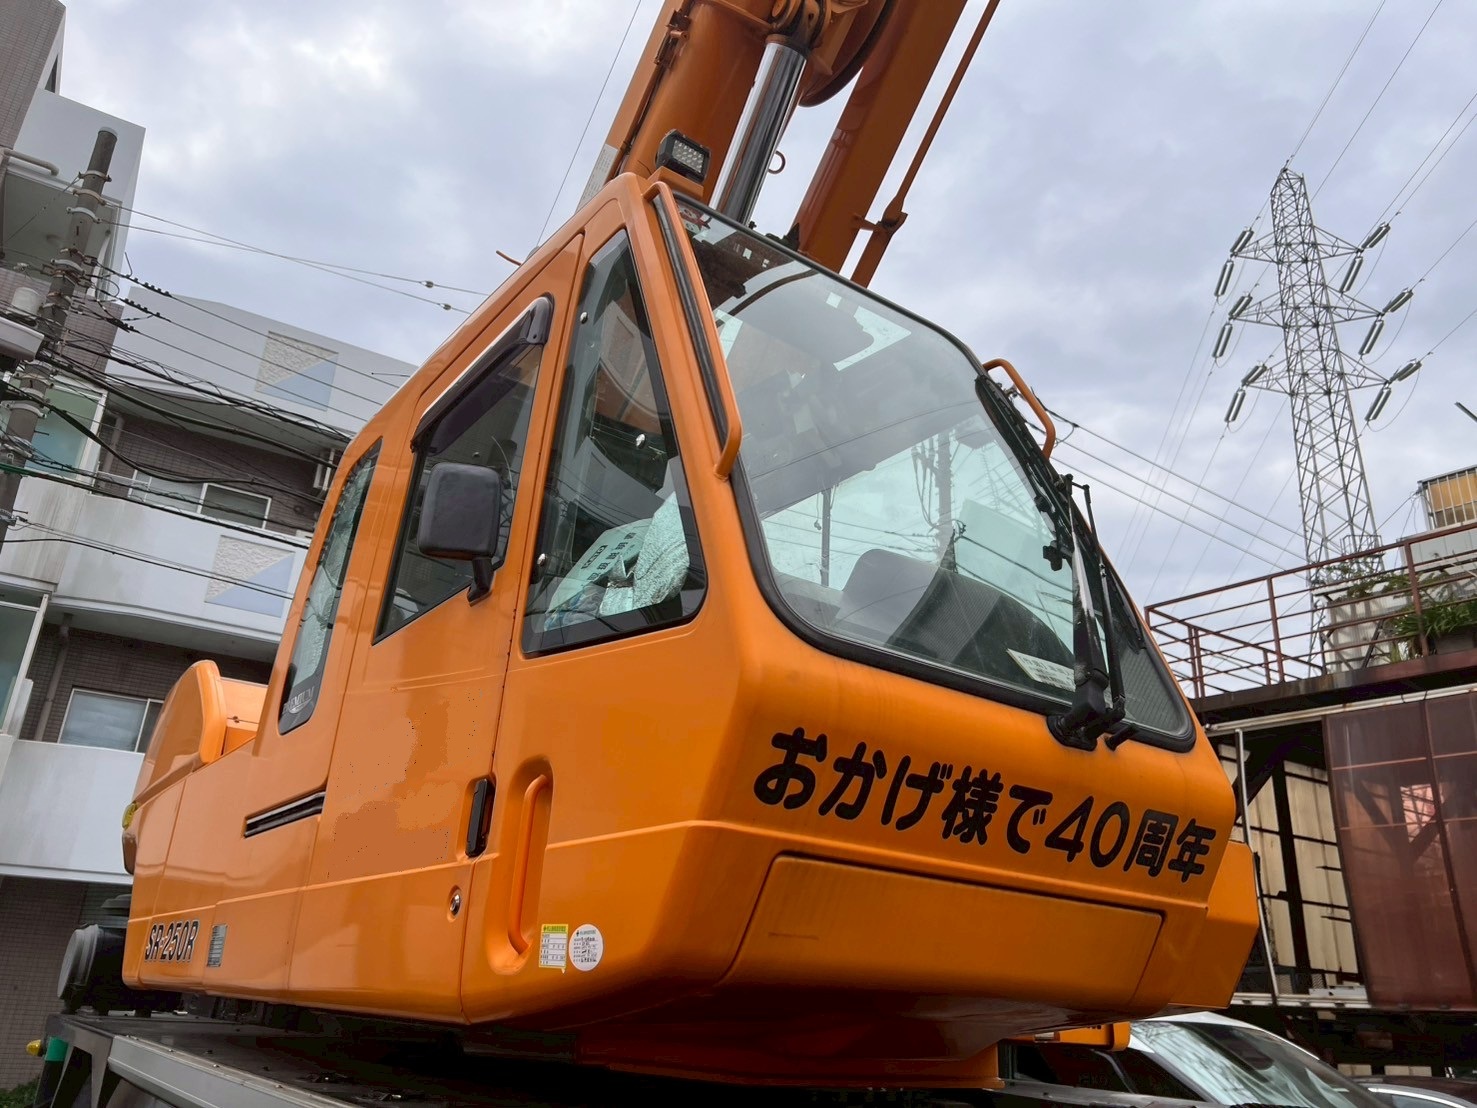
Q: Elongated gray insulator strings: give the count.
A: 12